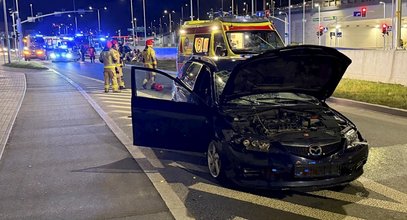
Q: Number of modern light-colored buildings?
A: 1